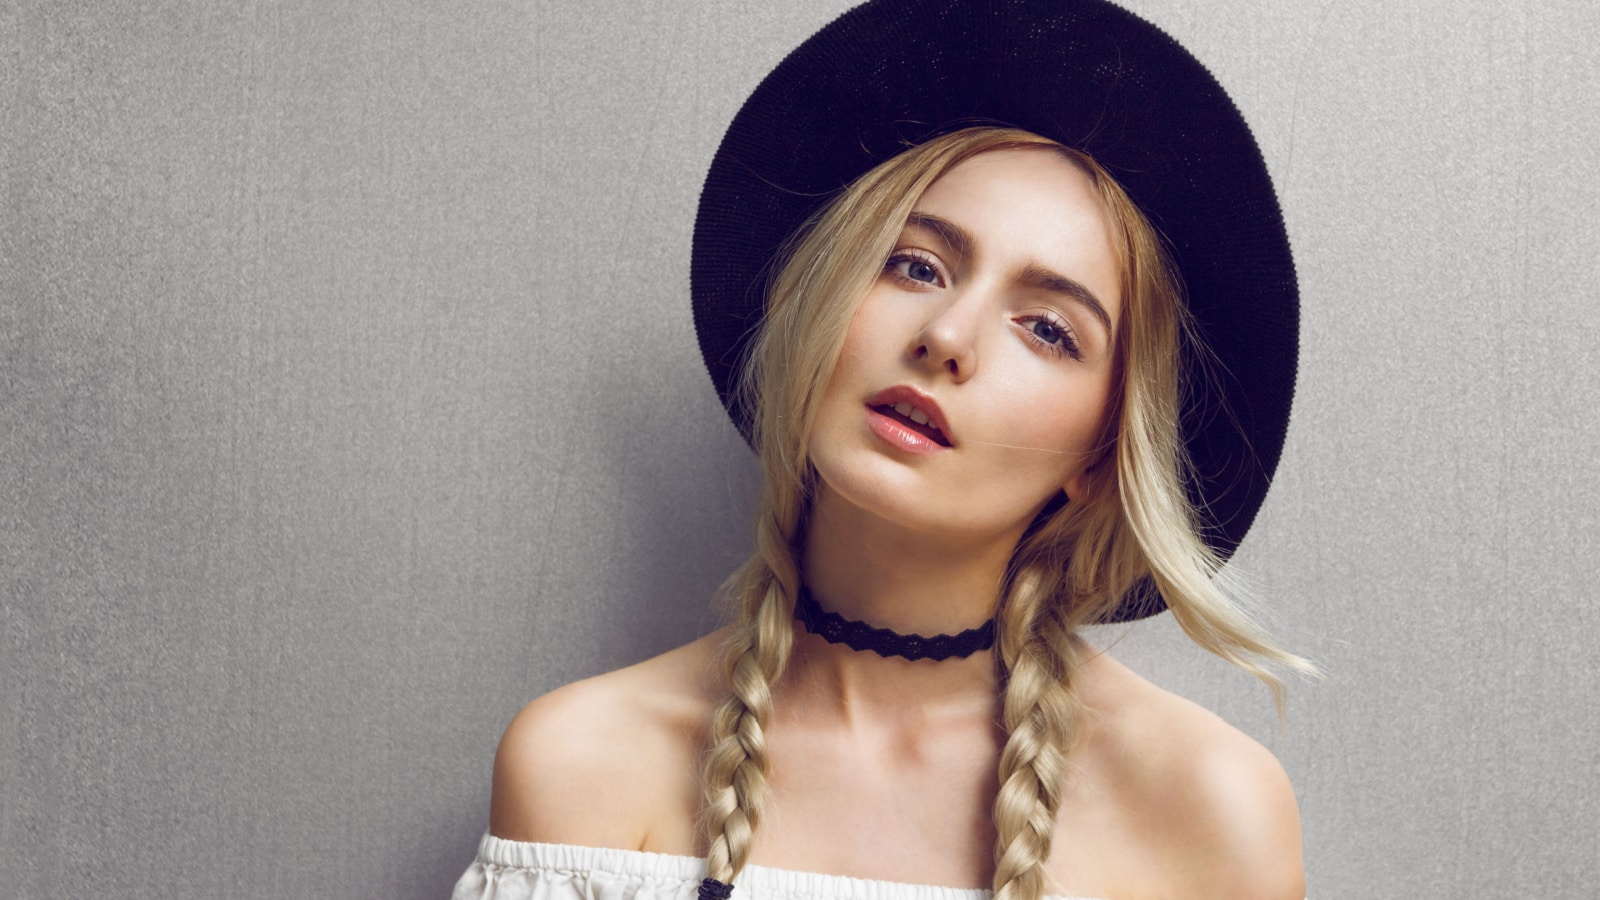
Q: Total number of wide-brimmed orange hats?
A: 0